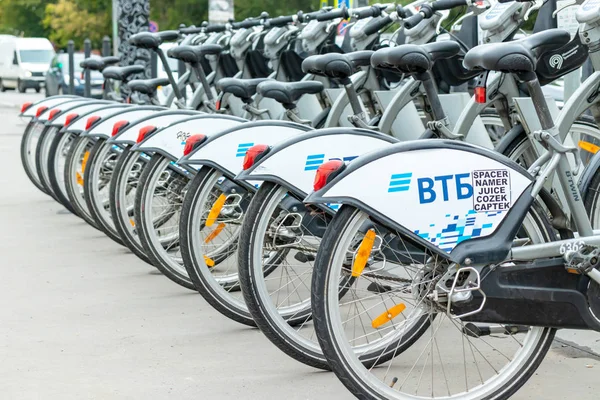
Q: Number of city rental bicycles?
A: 10